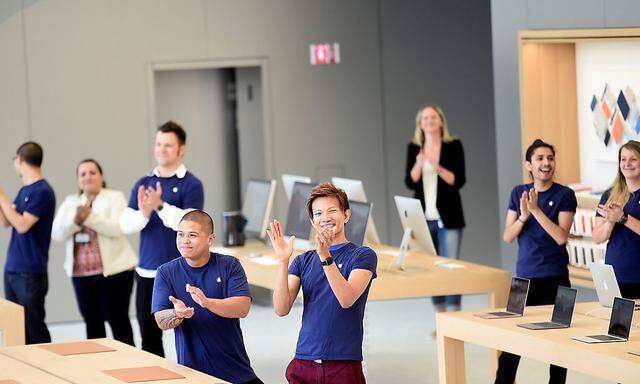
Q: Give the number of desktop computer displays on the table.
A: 6